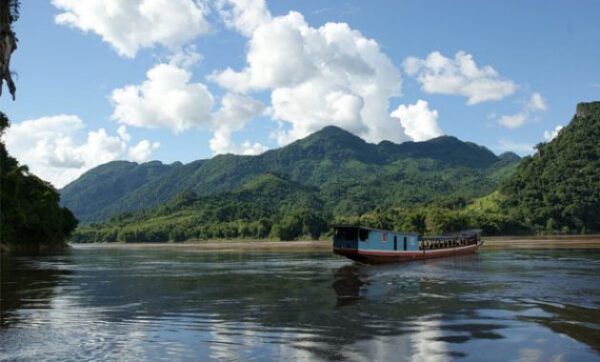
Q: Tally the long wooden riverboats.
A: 1